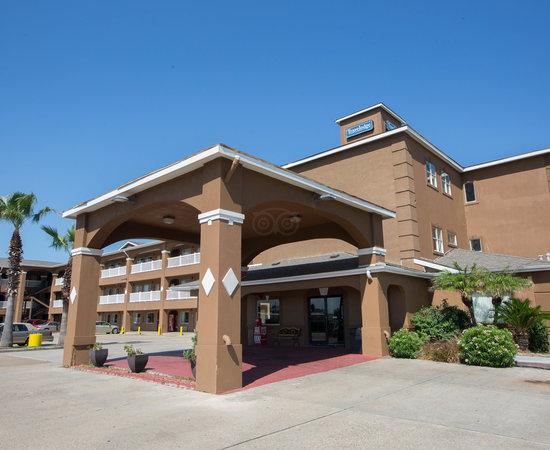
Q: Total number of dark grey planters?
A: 3